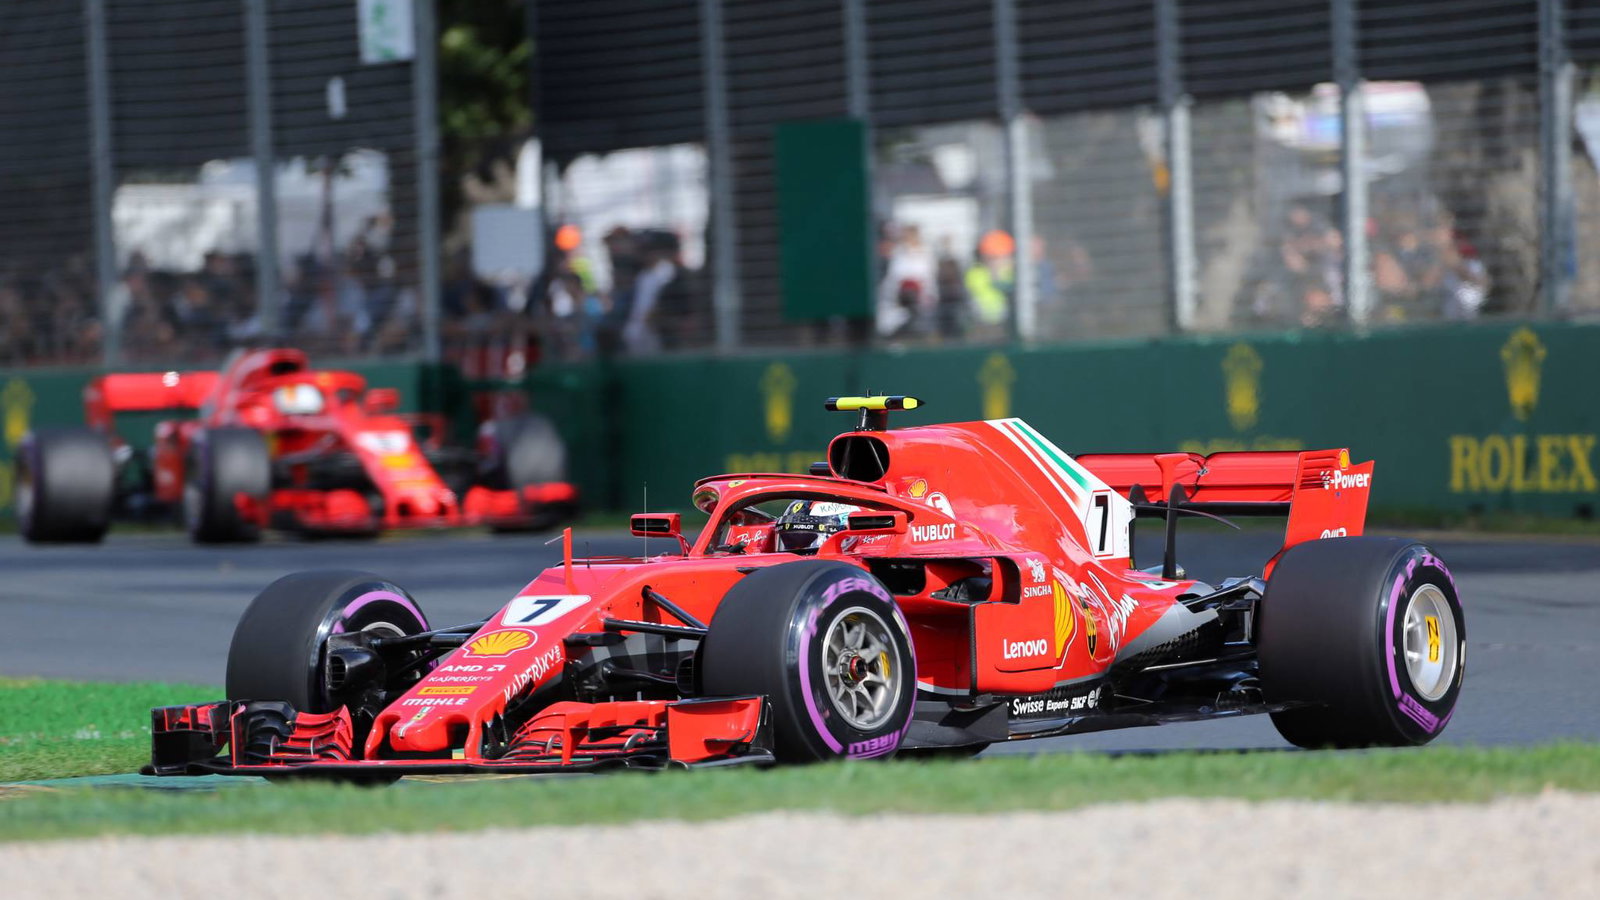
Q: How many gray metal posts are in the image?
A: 9